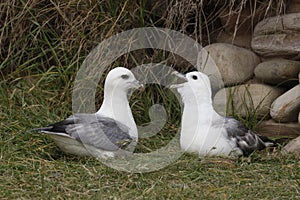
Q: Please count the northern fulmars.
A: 2